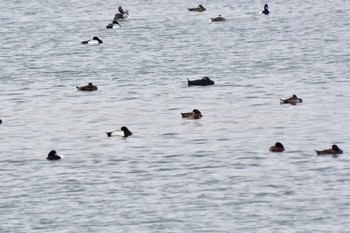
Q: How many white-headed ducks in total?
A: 0